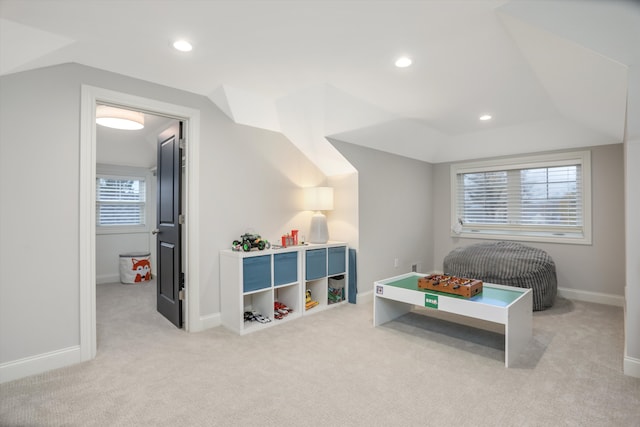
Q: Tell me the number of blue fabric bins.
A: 4